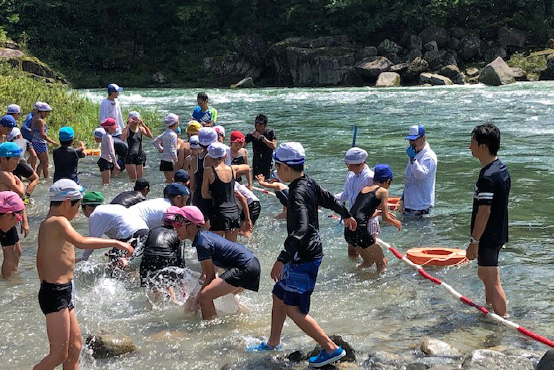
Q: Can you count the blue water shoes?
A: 2